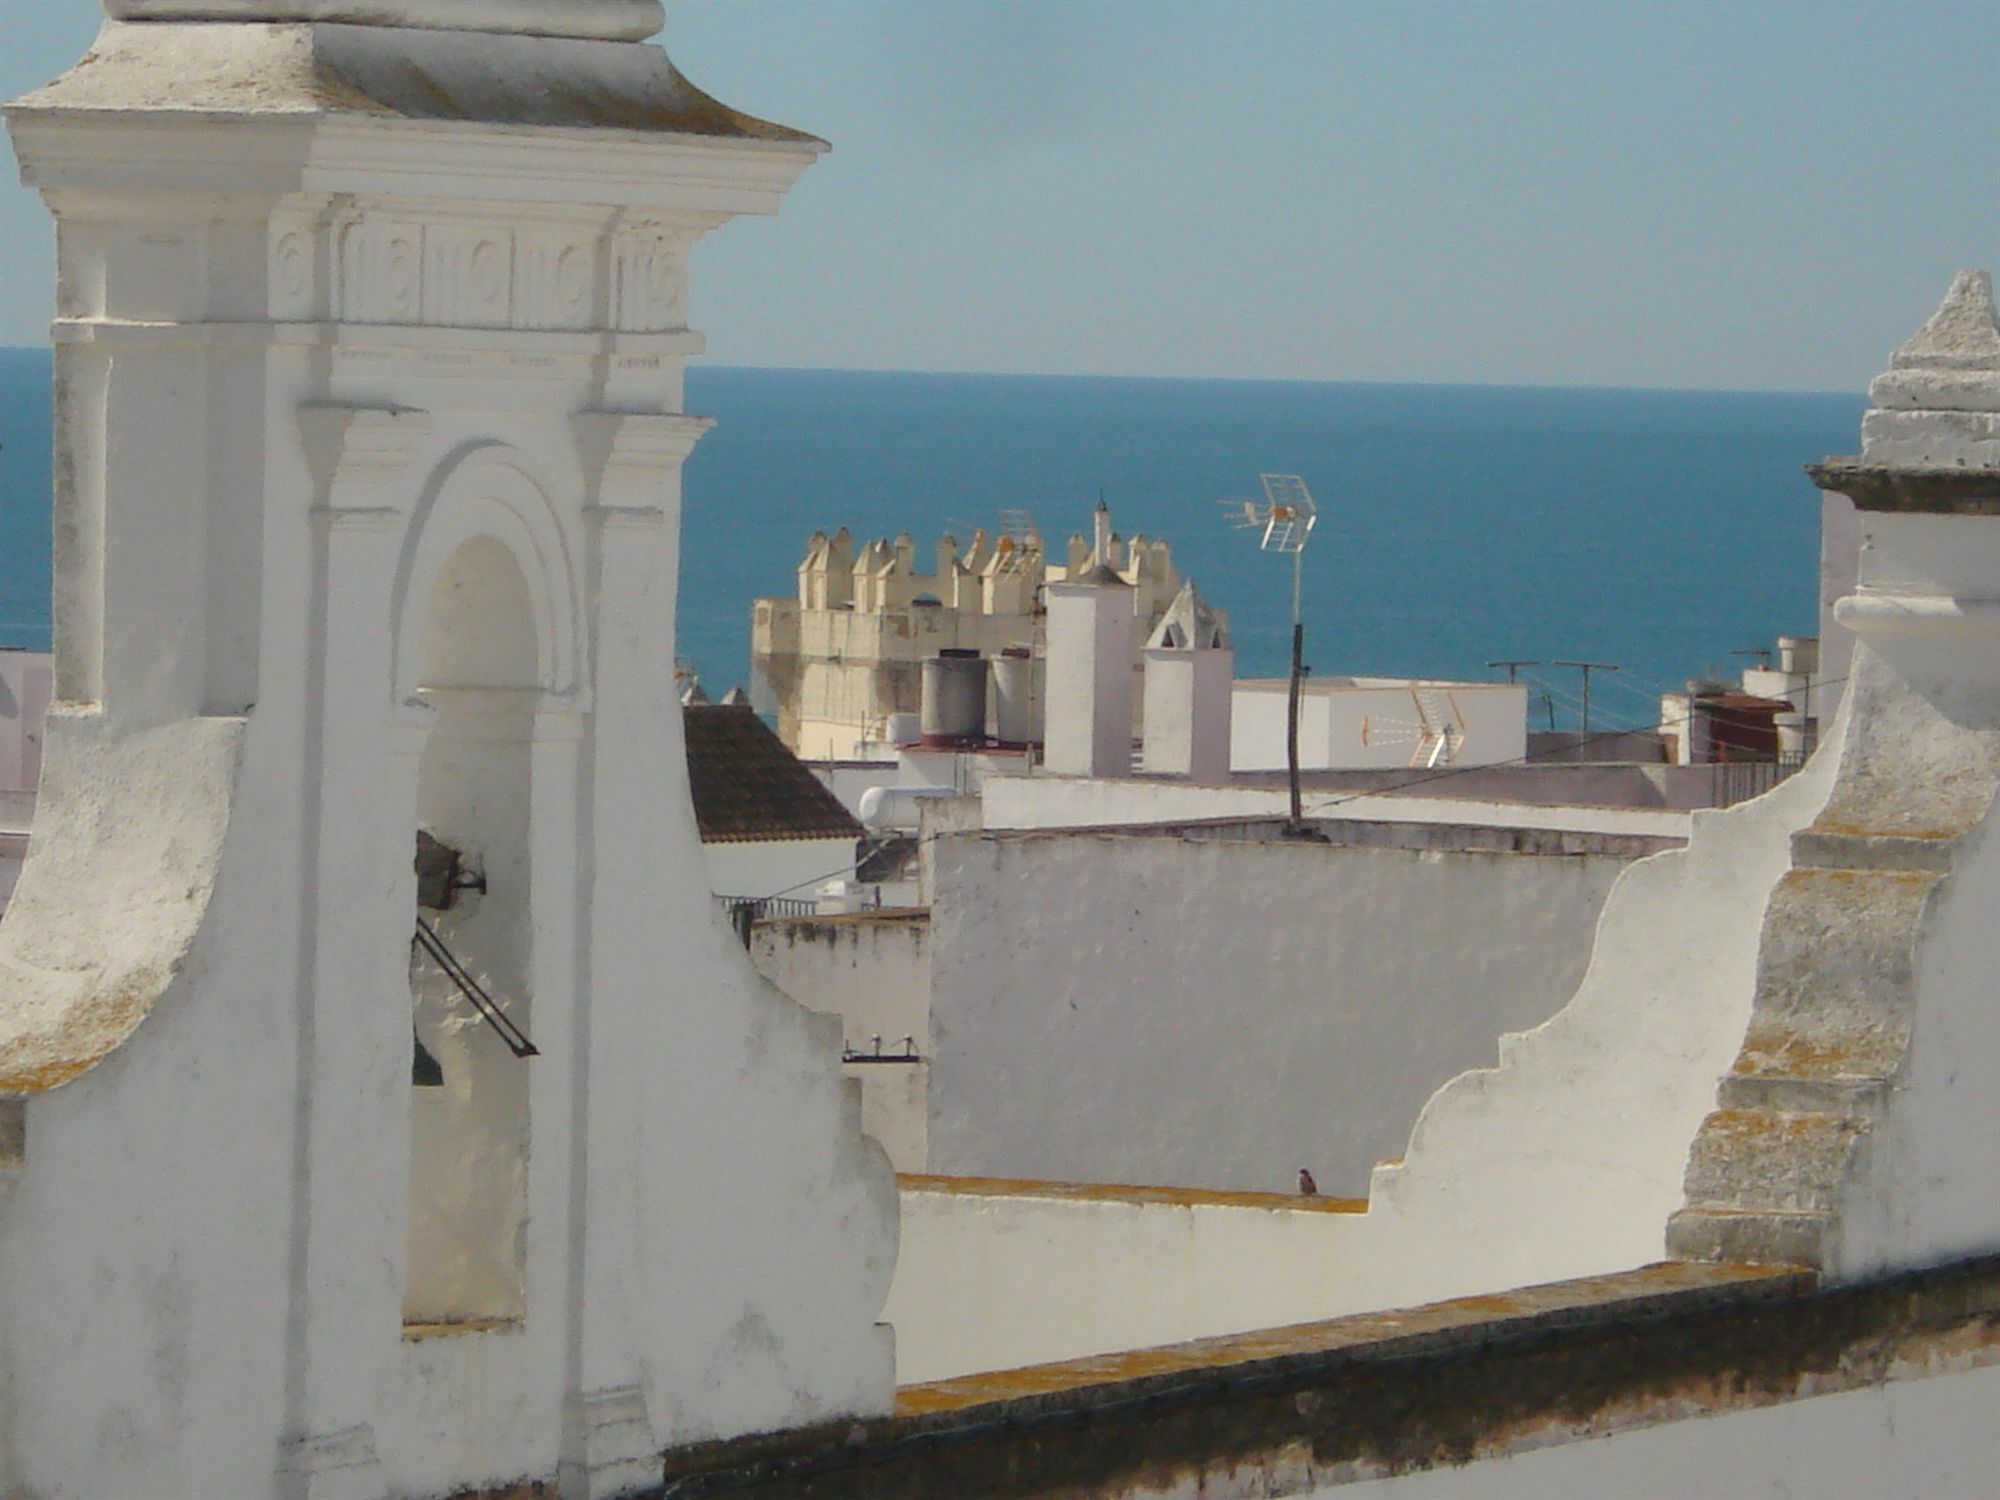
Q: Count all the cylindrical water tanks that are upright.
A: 2